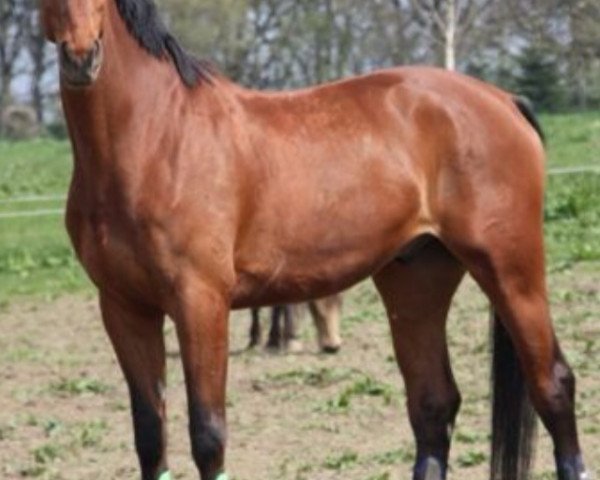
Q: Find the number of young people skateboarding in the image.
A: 0